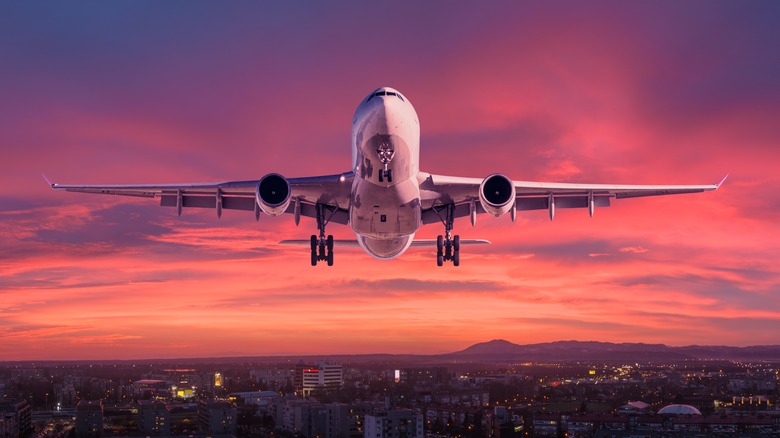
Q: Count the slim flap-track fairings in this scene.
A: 8